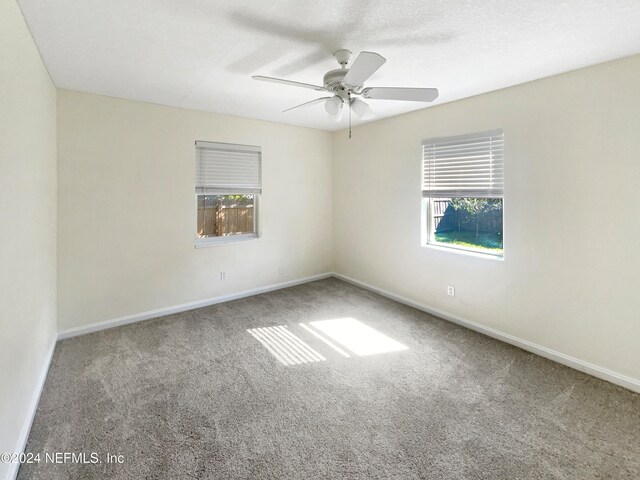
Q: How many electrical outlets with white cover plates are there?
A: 2